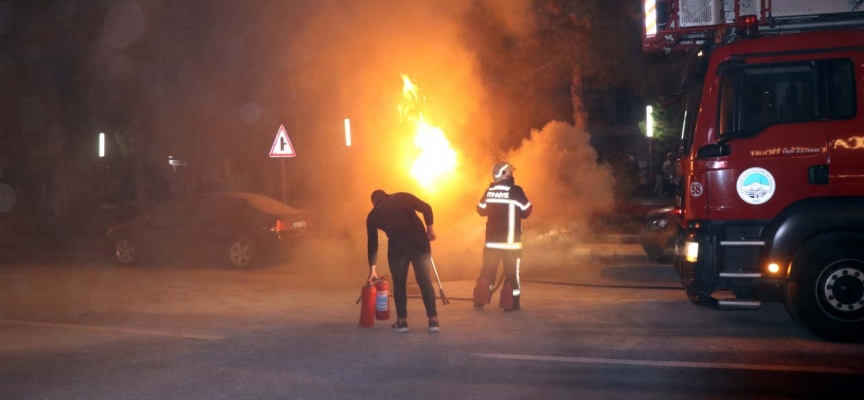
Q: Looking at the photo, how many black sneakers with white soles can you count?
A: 2